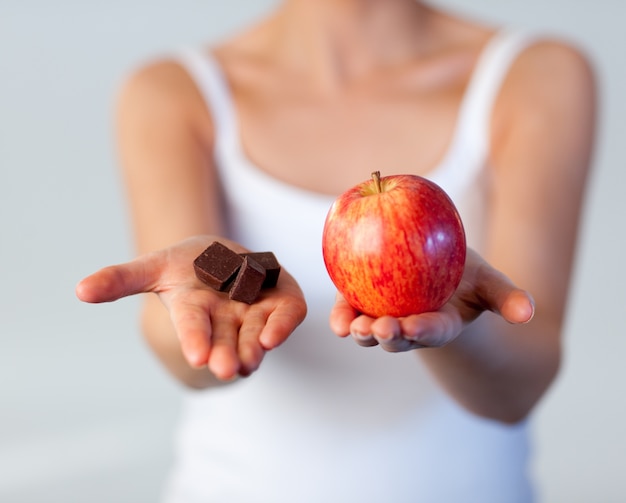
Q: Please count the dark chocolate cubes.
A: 3